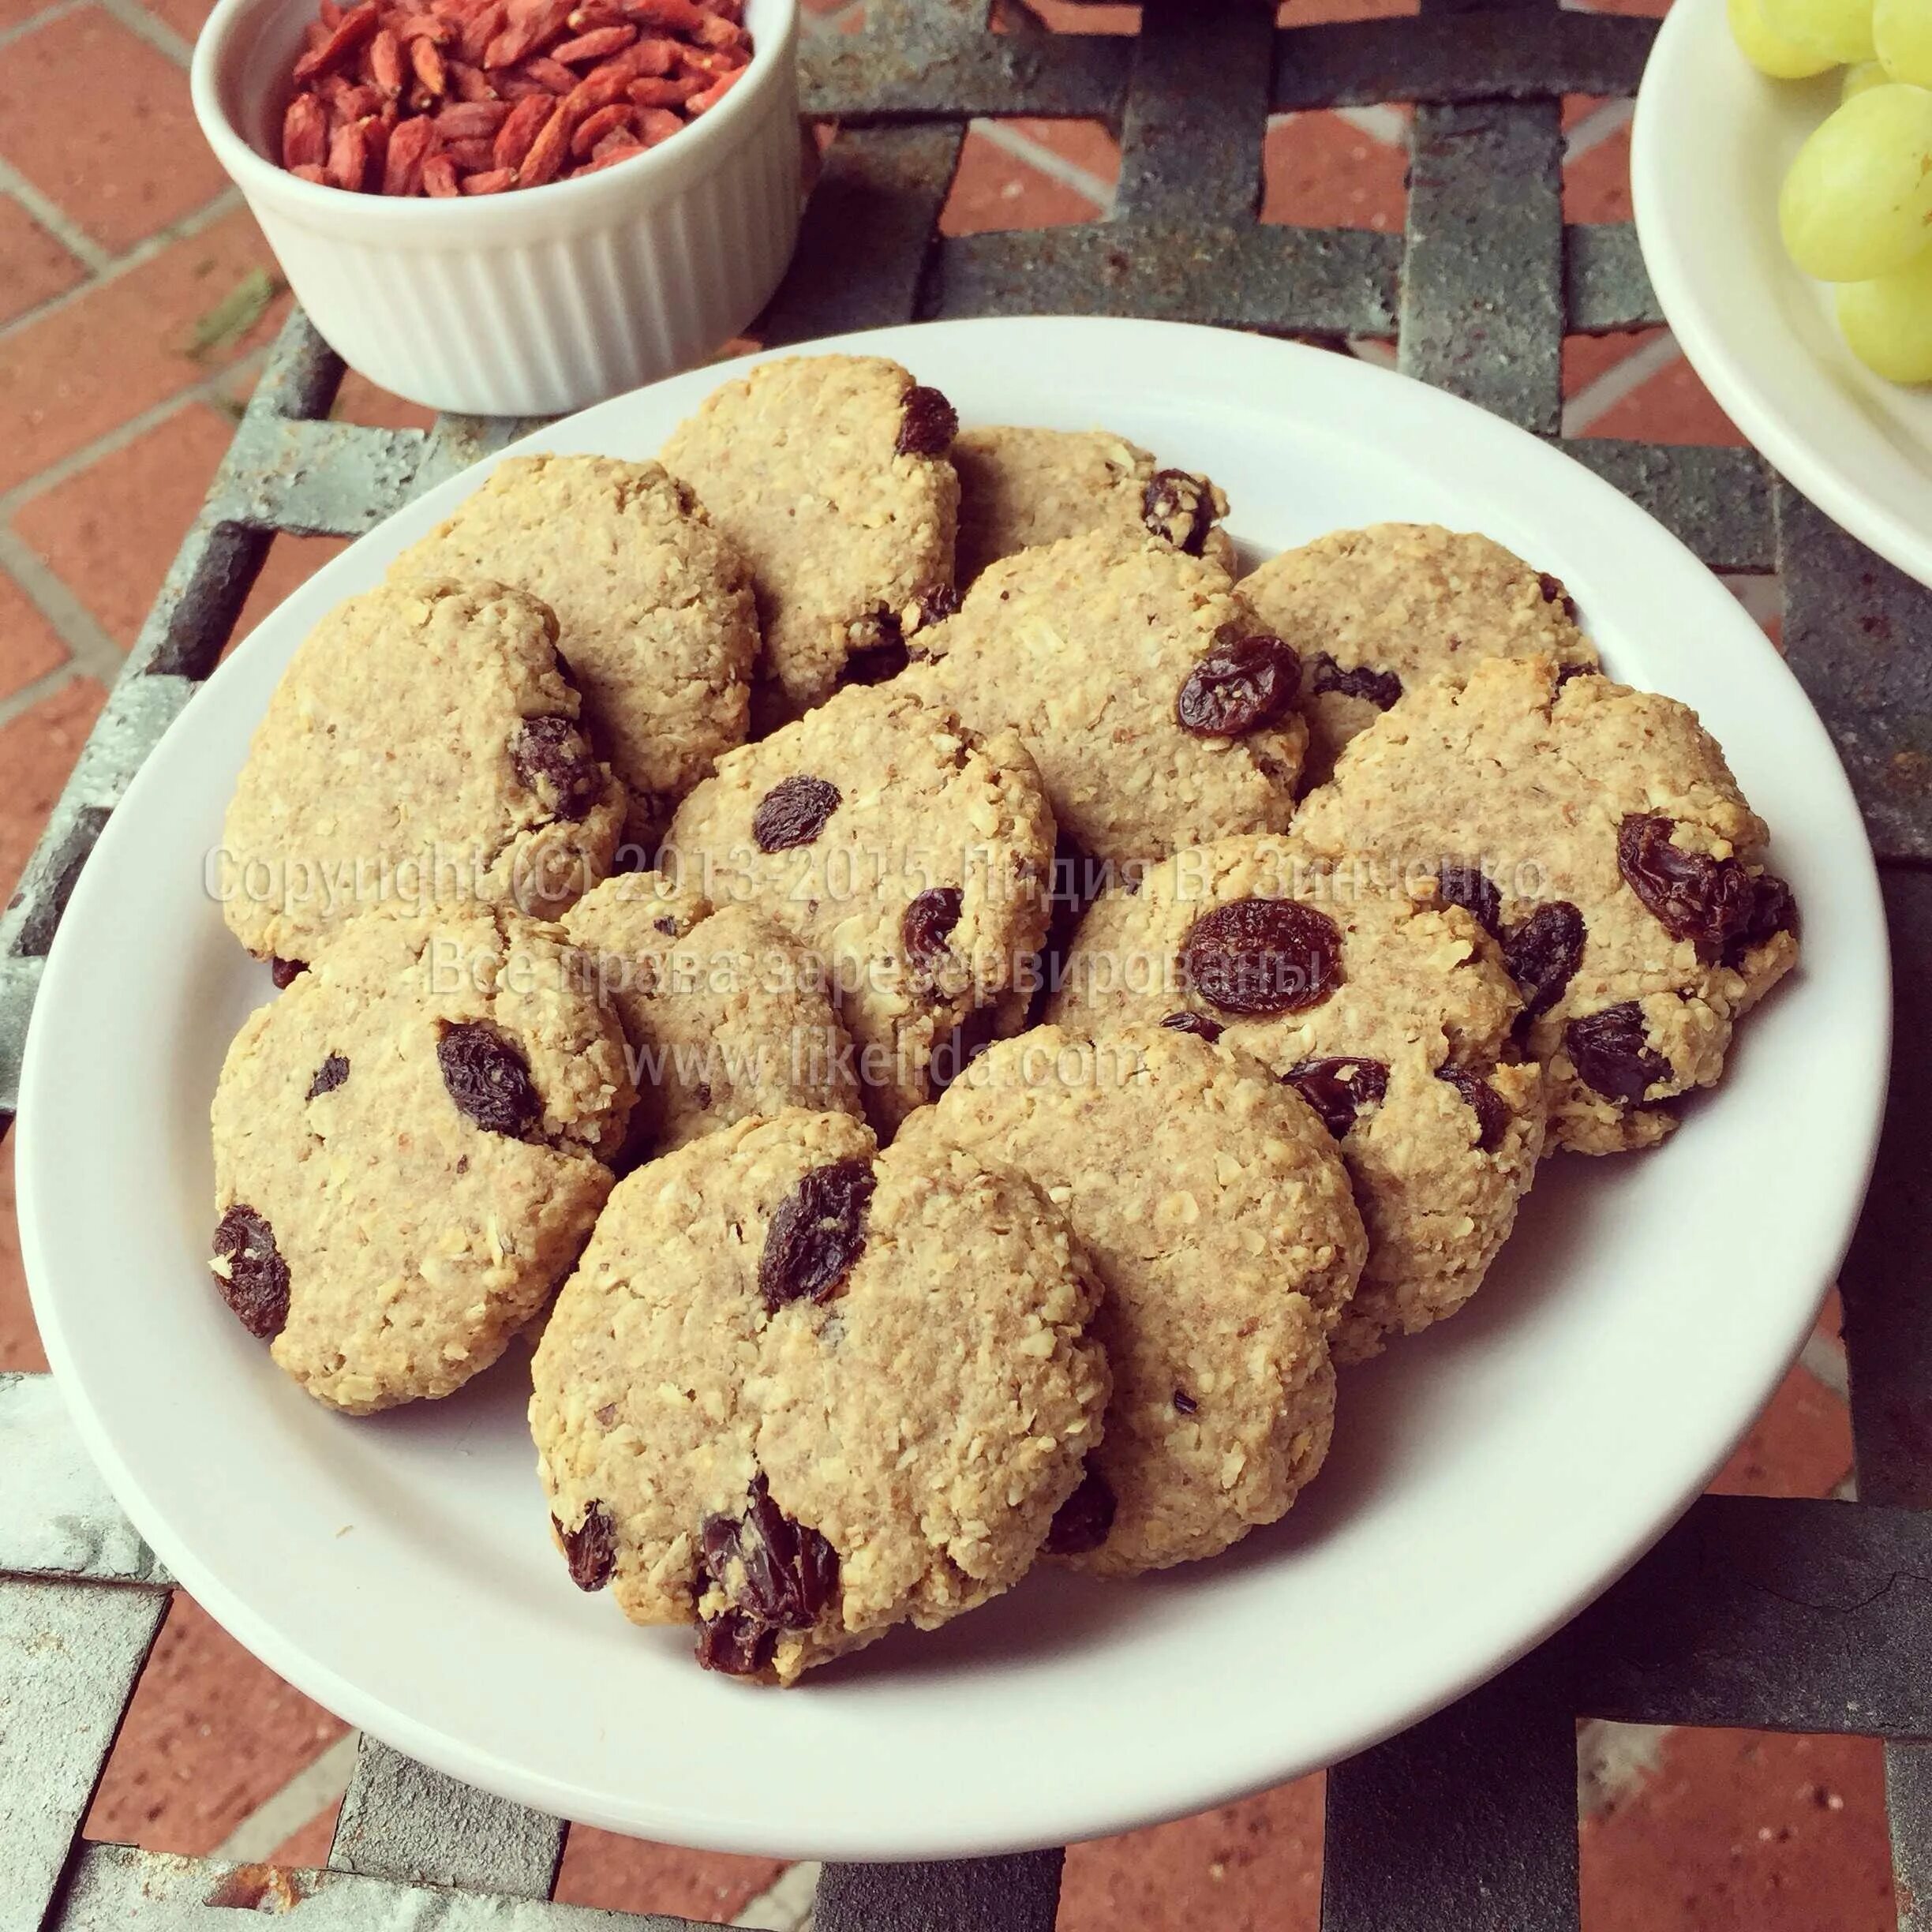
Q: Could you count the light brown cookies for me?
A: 13